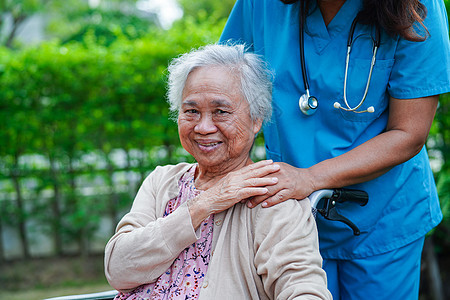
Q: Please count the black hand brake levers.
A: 1